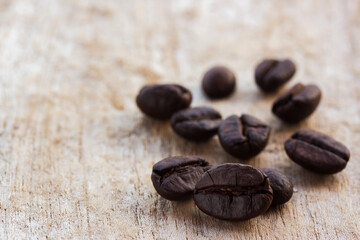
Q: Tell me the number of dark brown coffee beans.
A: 10